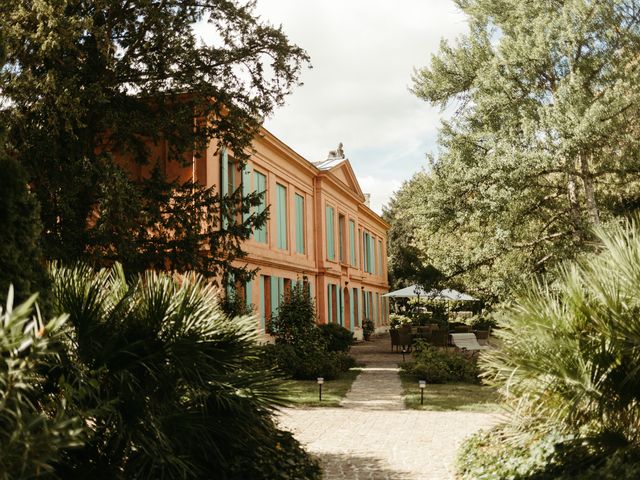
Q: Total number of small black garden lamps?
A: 2